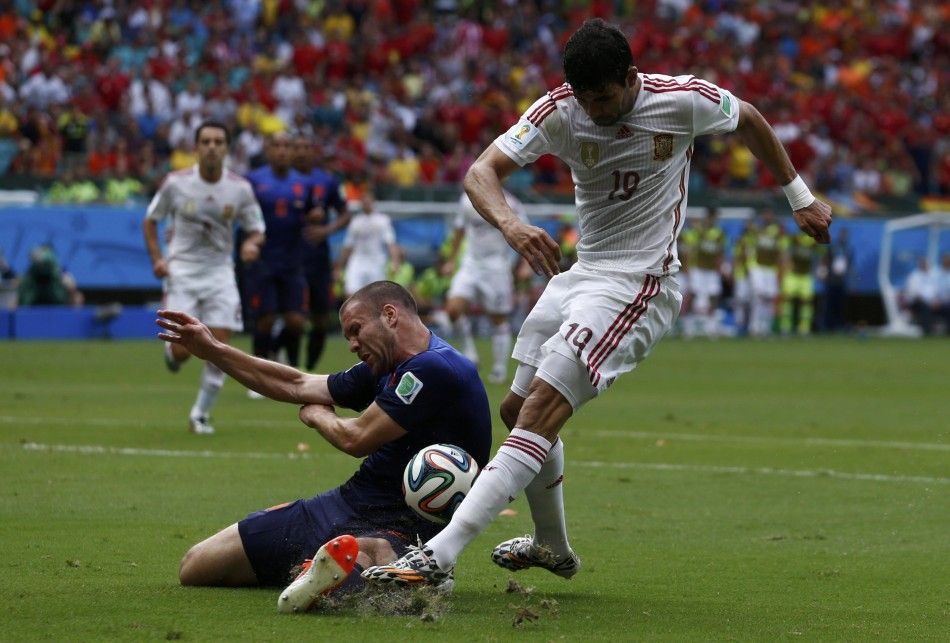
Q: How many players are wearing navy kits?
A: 3